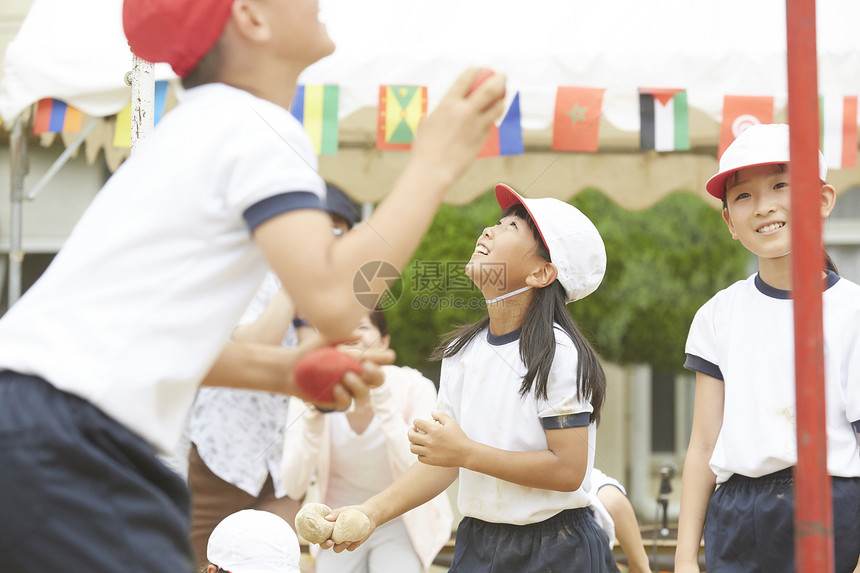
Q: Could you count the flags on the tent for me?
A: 9